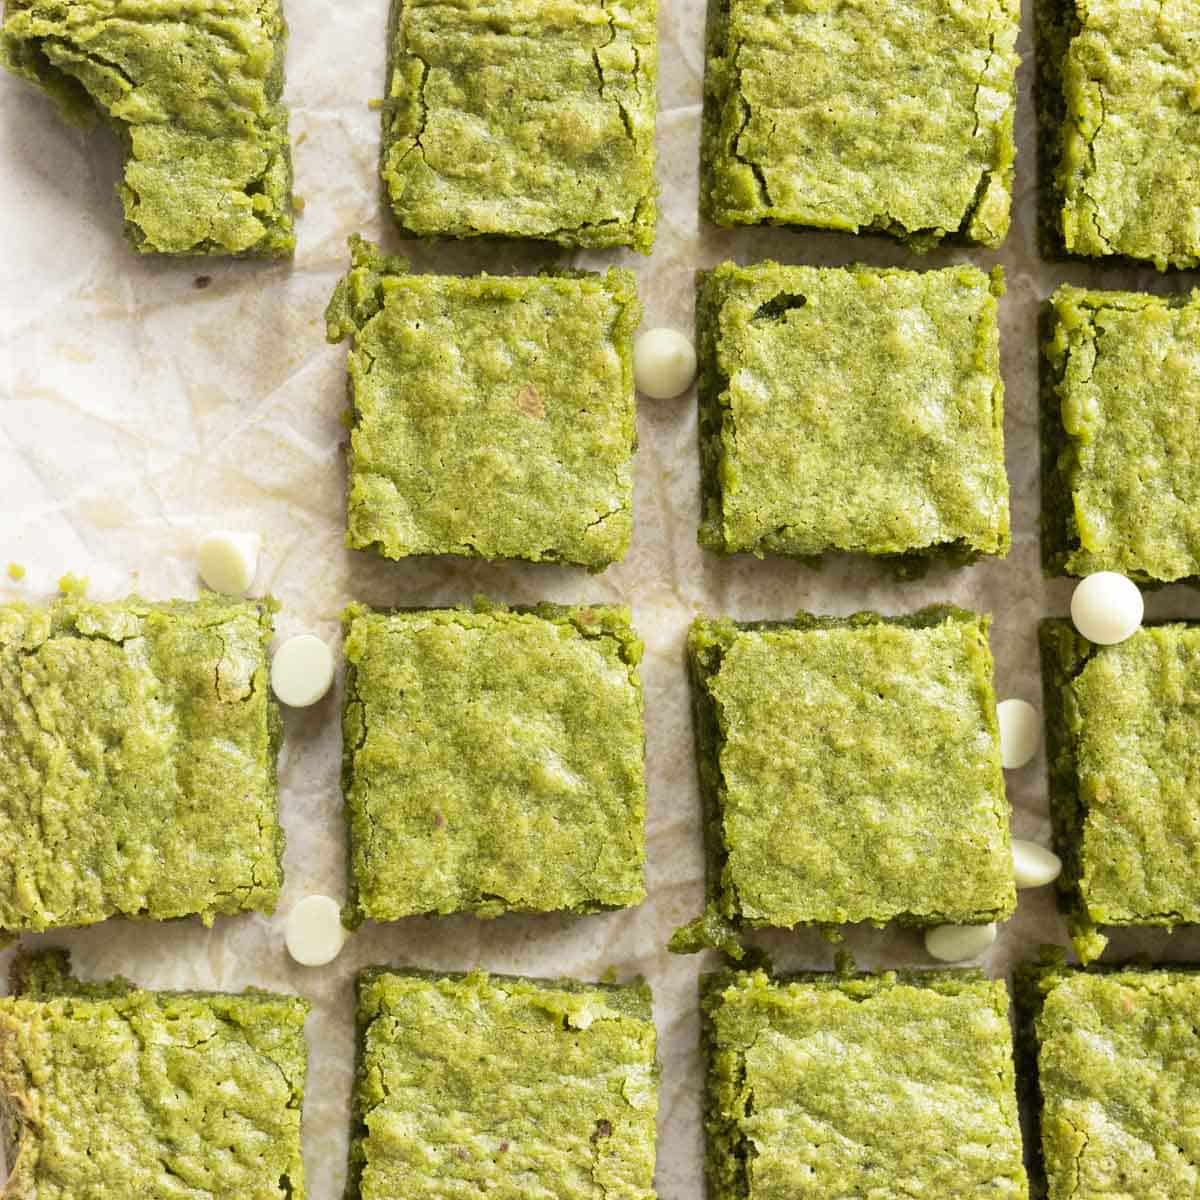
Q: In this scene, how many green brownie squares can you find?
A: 15